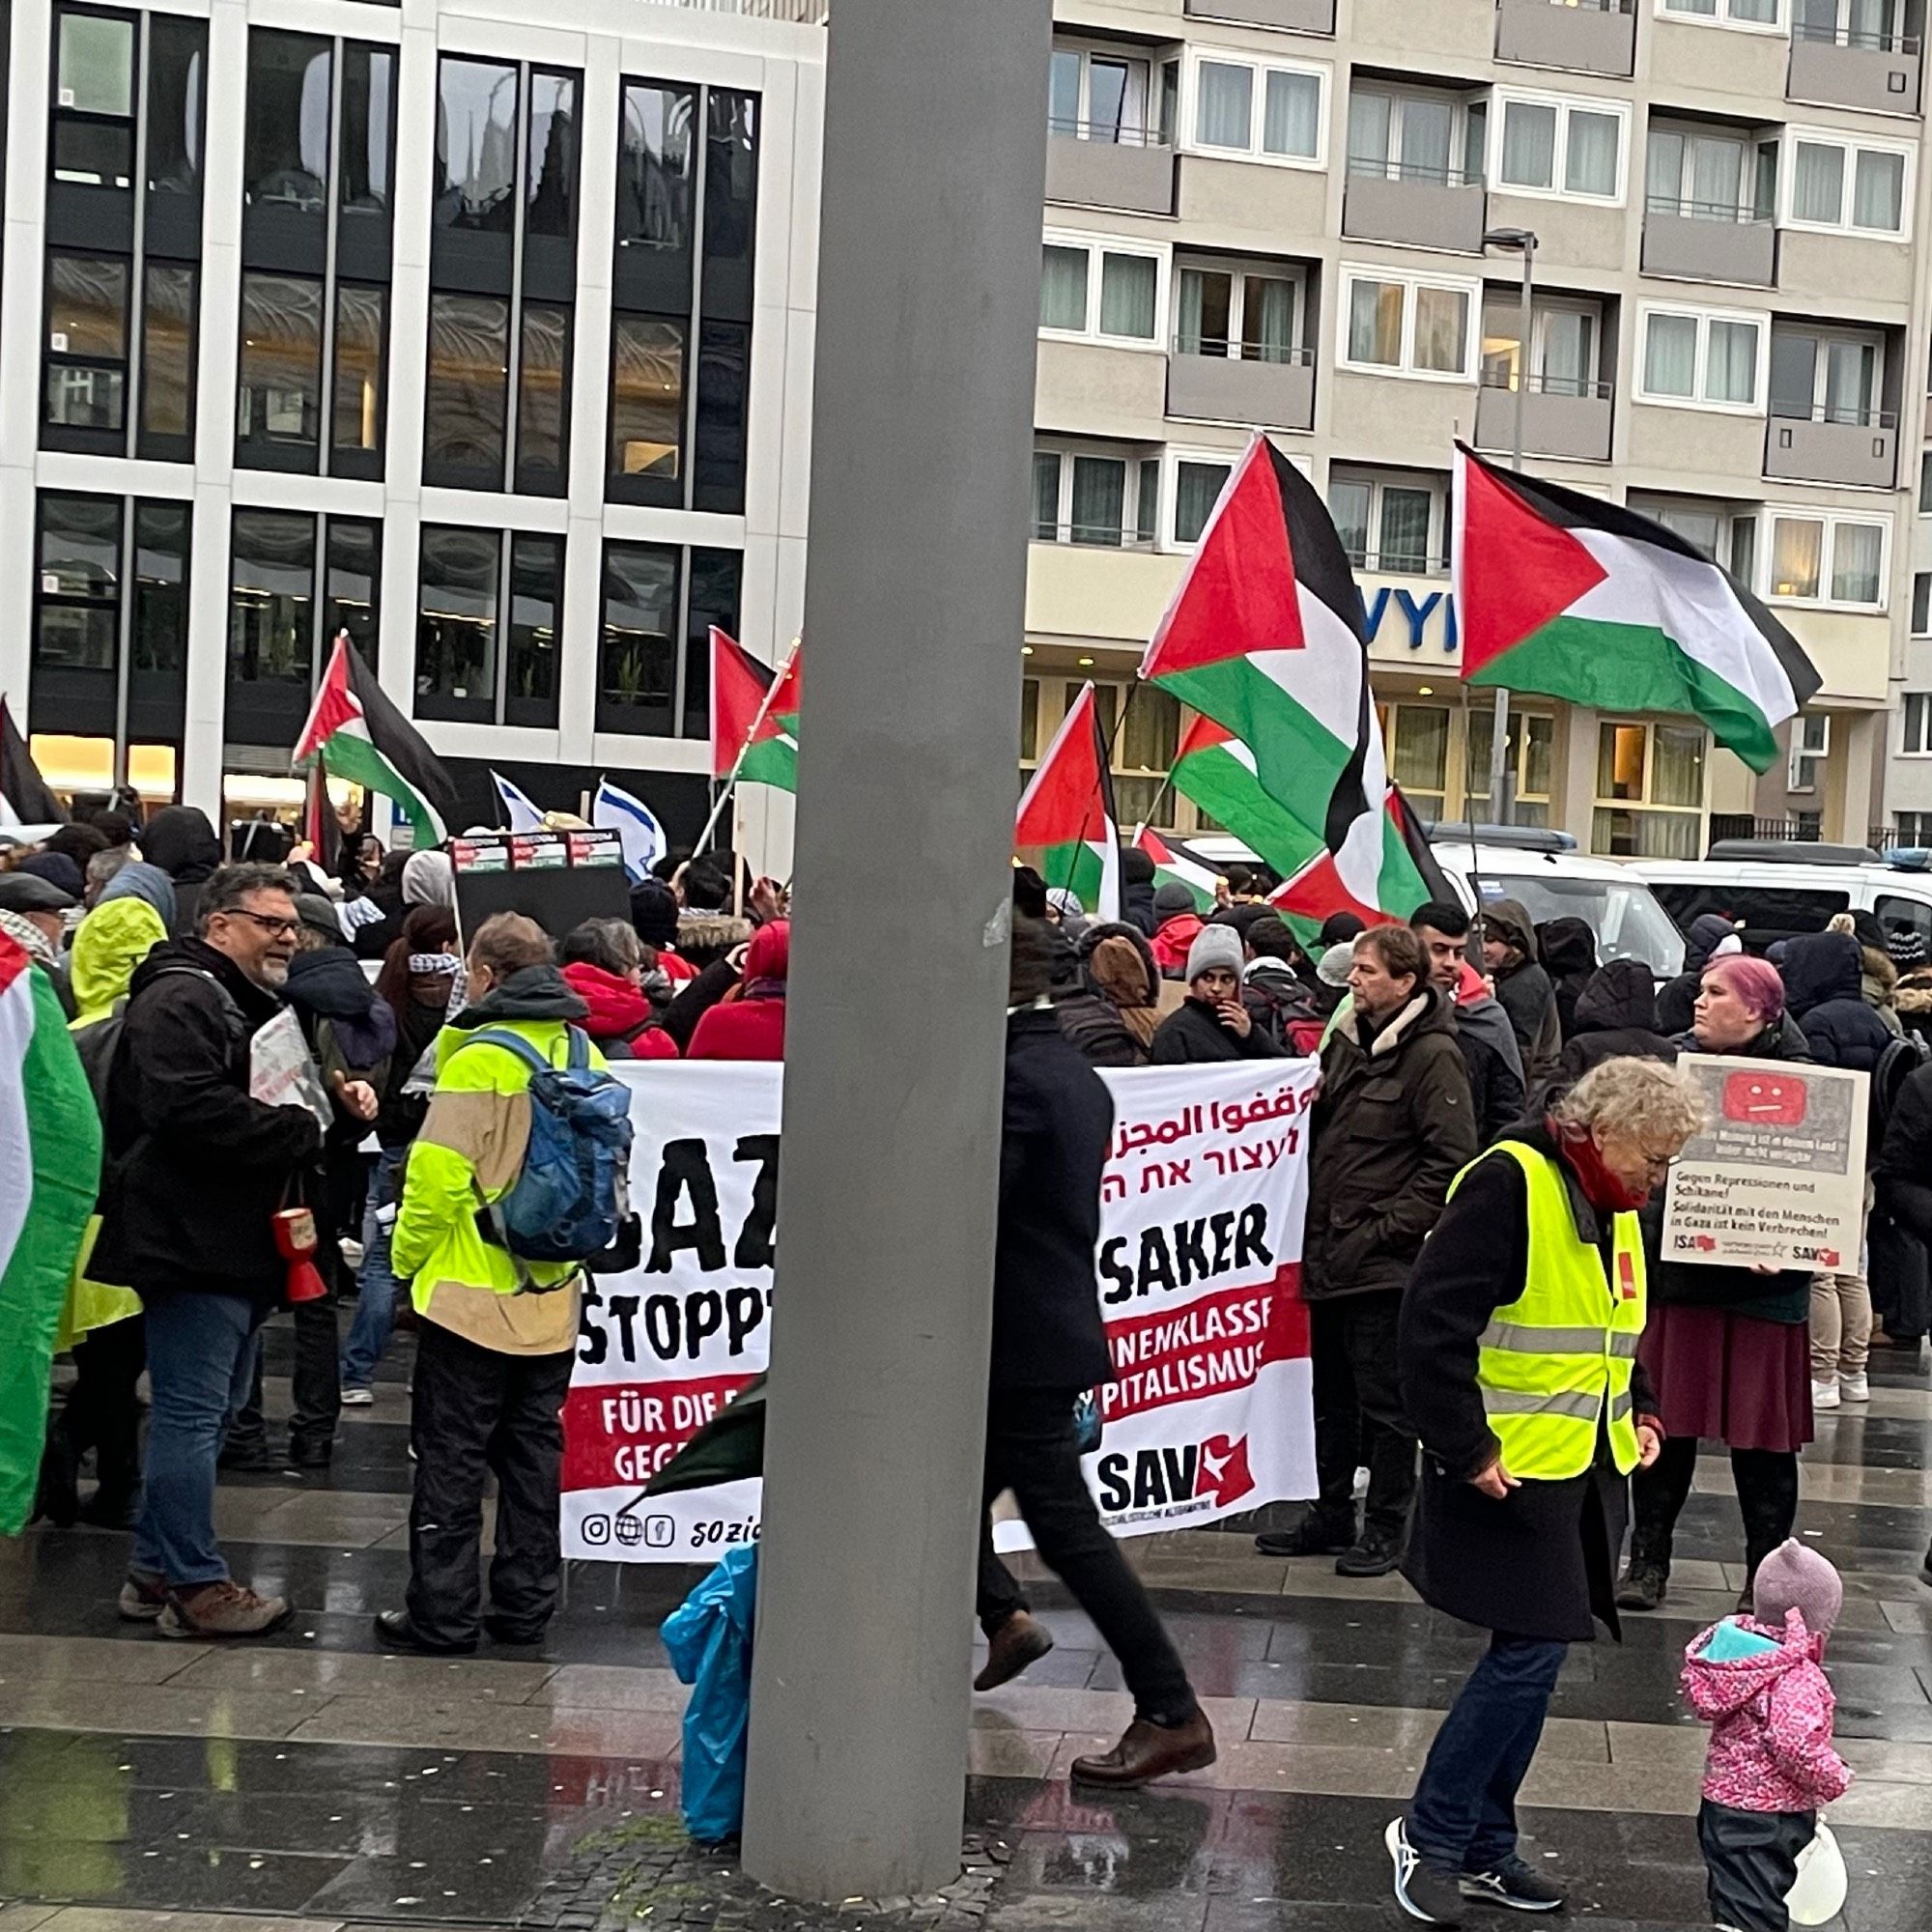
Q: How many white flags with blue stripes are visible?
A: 2